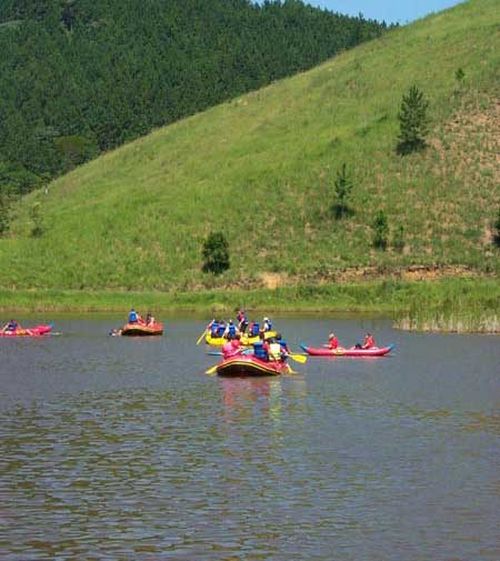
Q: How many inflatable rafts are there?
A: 5